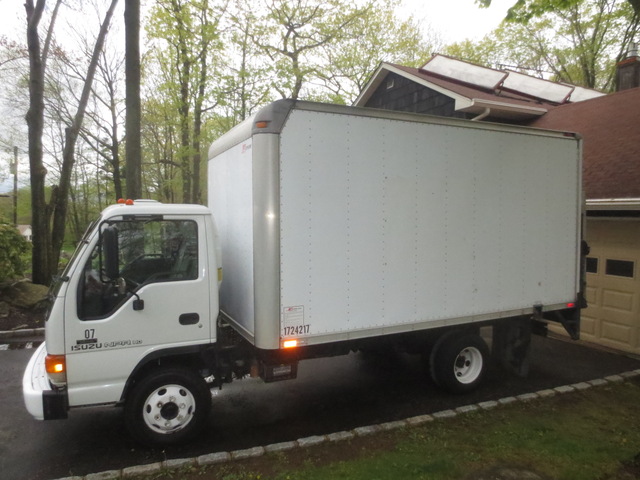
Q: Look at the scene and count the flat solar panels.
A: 3